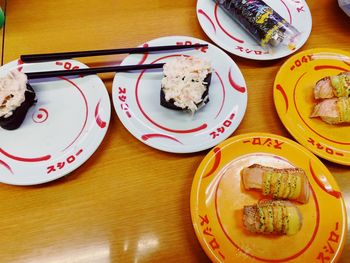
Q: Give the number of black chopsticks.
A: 2